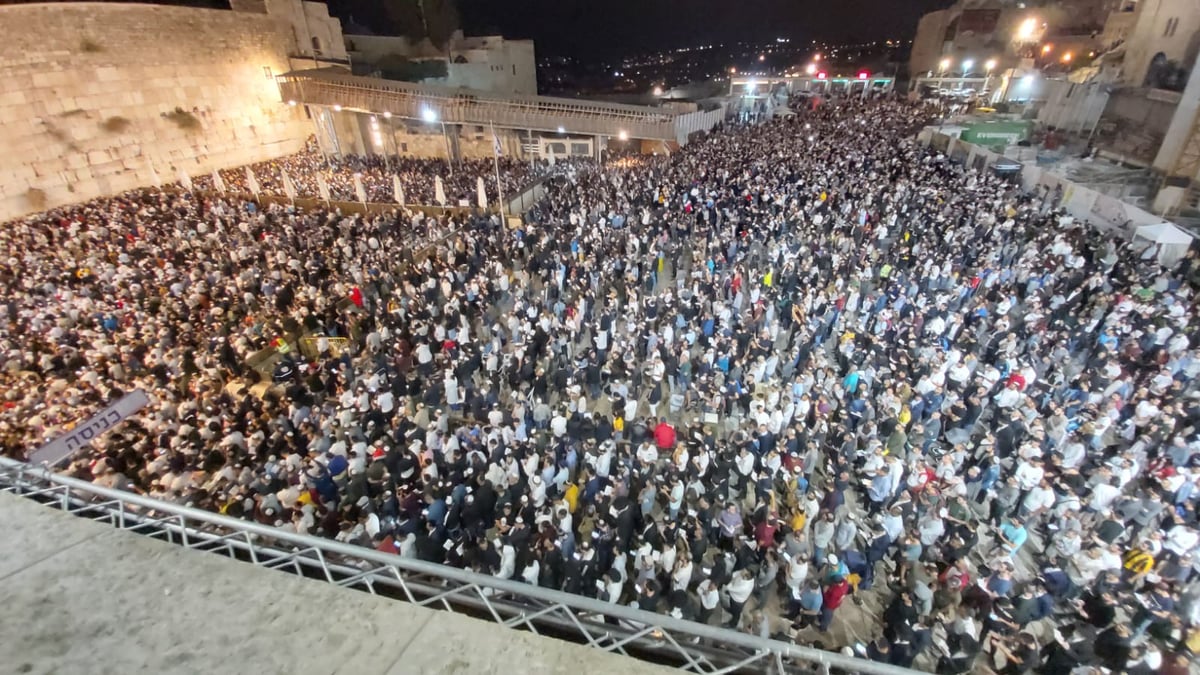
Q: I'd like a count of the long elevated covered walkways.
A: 1